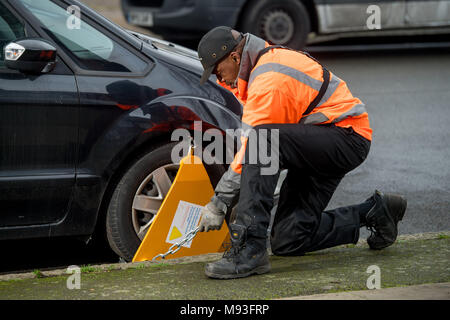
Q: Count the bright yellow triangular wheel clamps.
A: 1